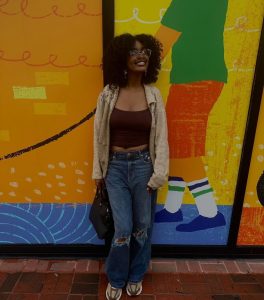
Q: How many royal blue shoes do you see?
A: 2